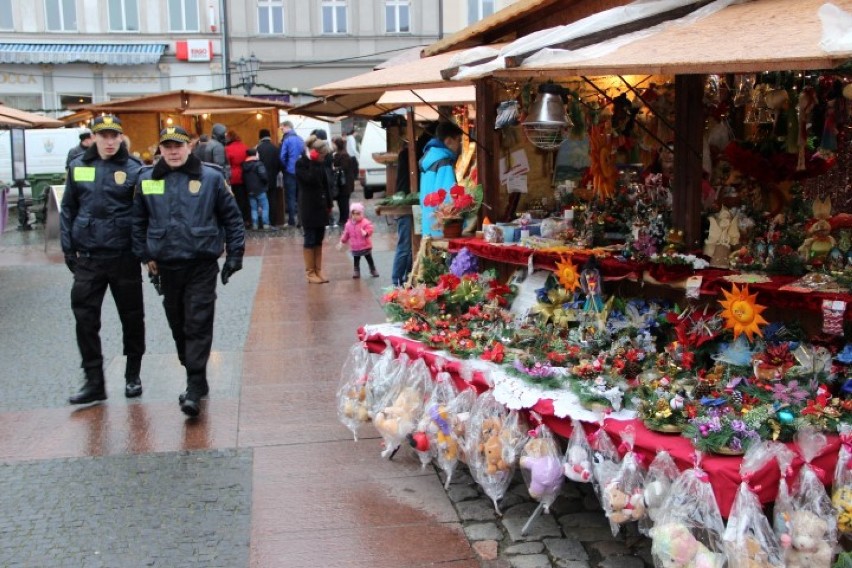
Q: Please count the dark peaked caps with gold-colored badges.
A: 2